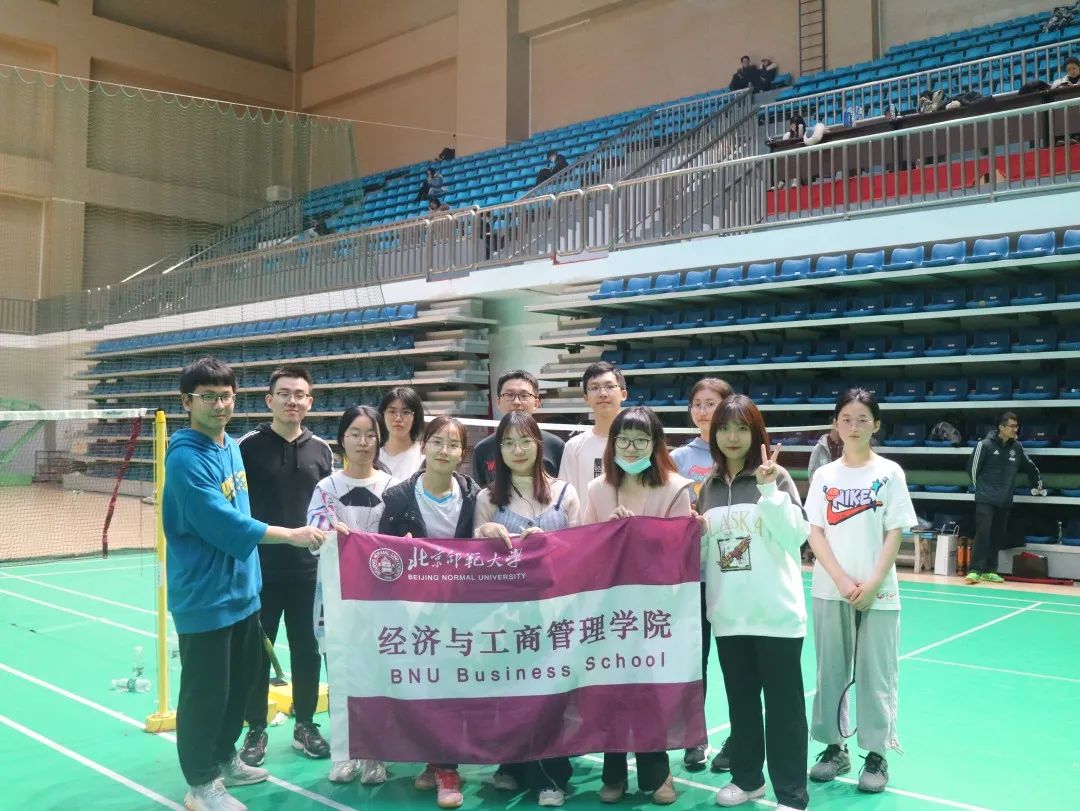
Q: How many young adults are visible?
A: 12